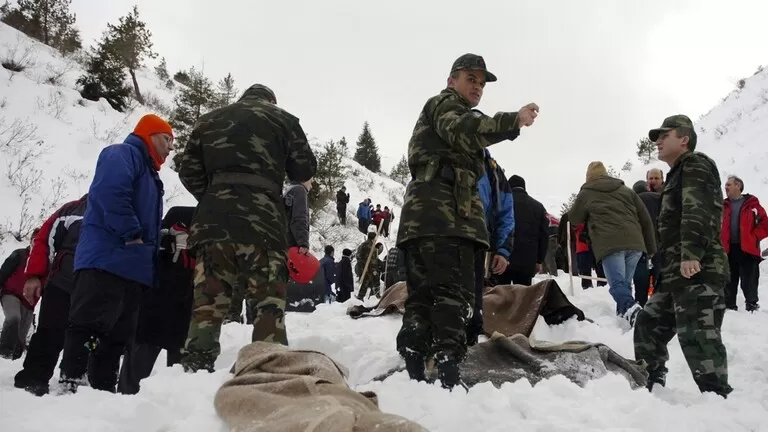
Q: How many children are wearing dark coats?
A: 0